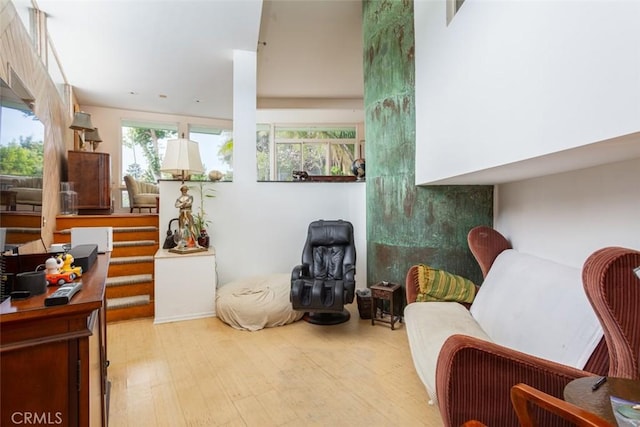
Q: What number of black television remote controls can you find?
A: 1